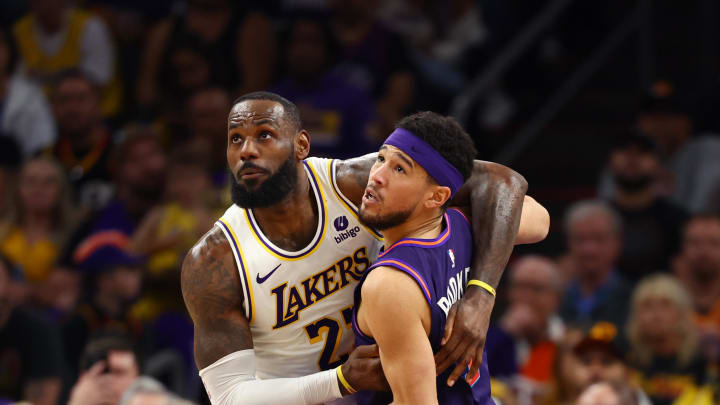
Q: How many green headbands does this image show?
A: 0